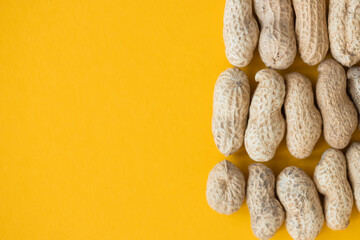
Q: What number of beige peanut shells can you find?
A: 14